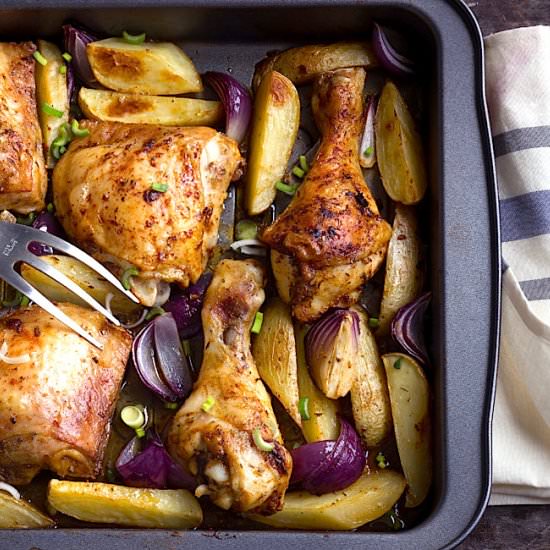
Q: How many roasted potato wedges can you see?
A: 15